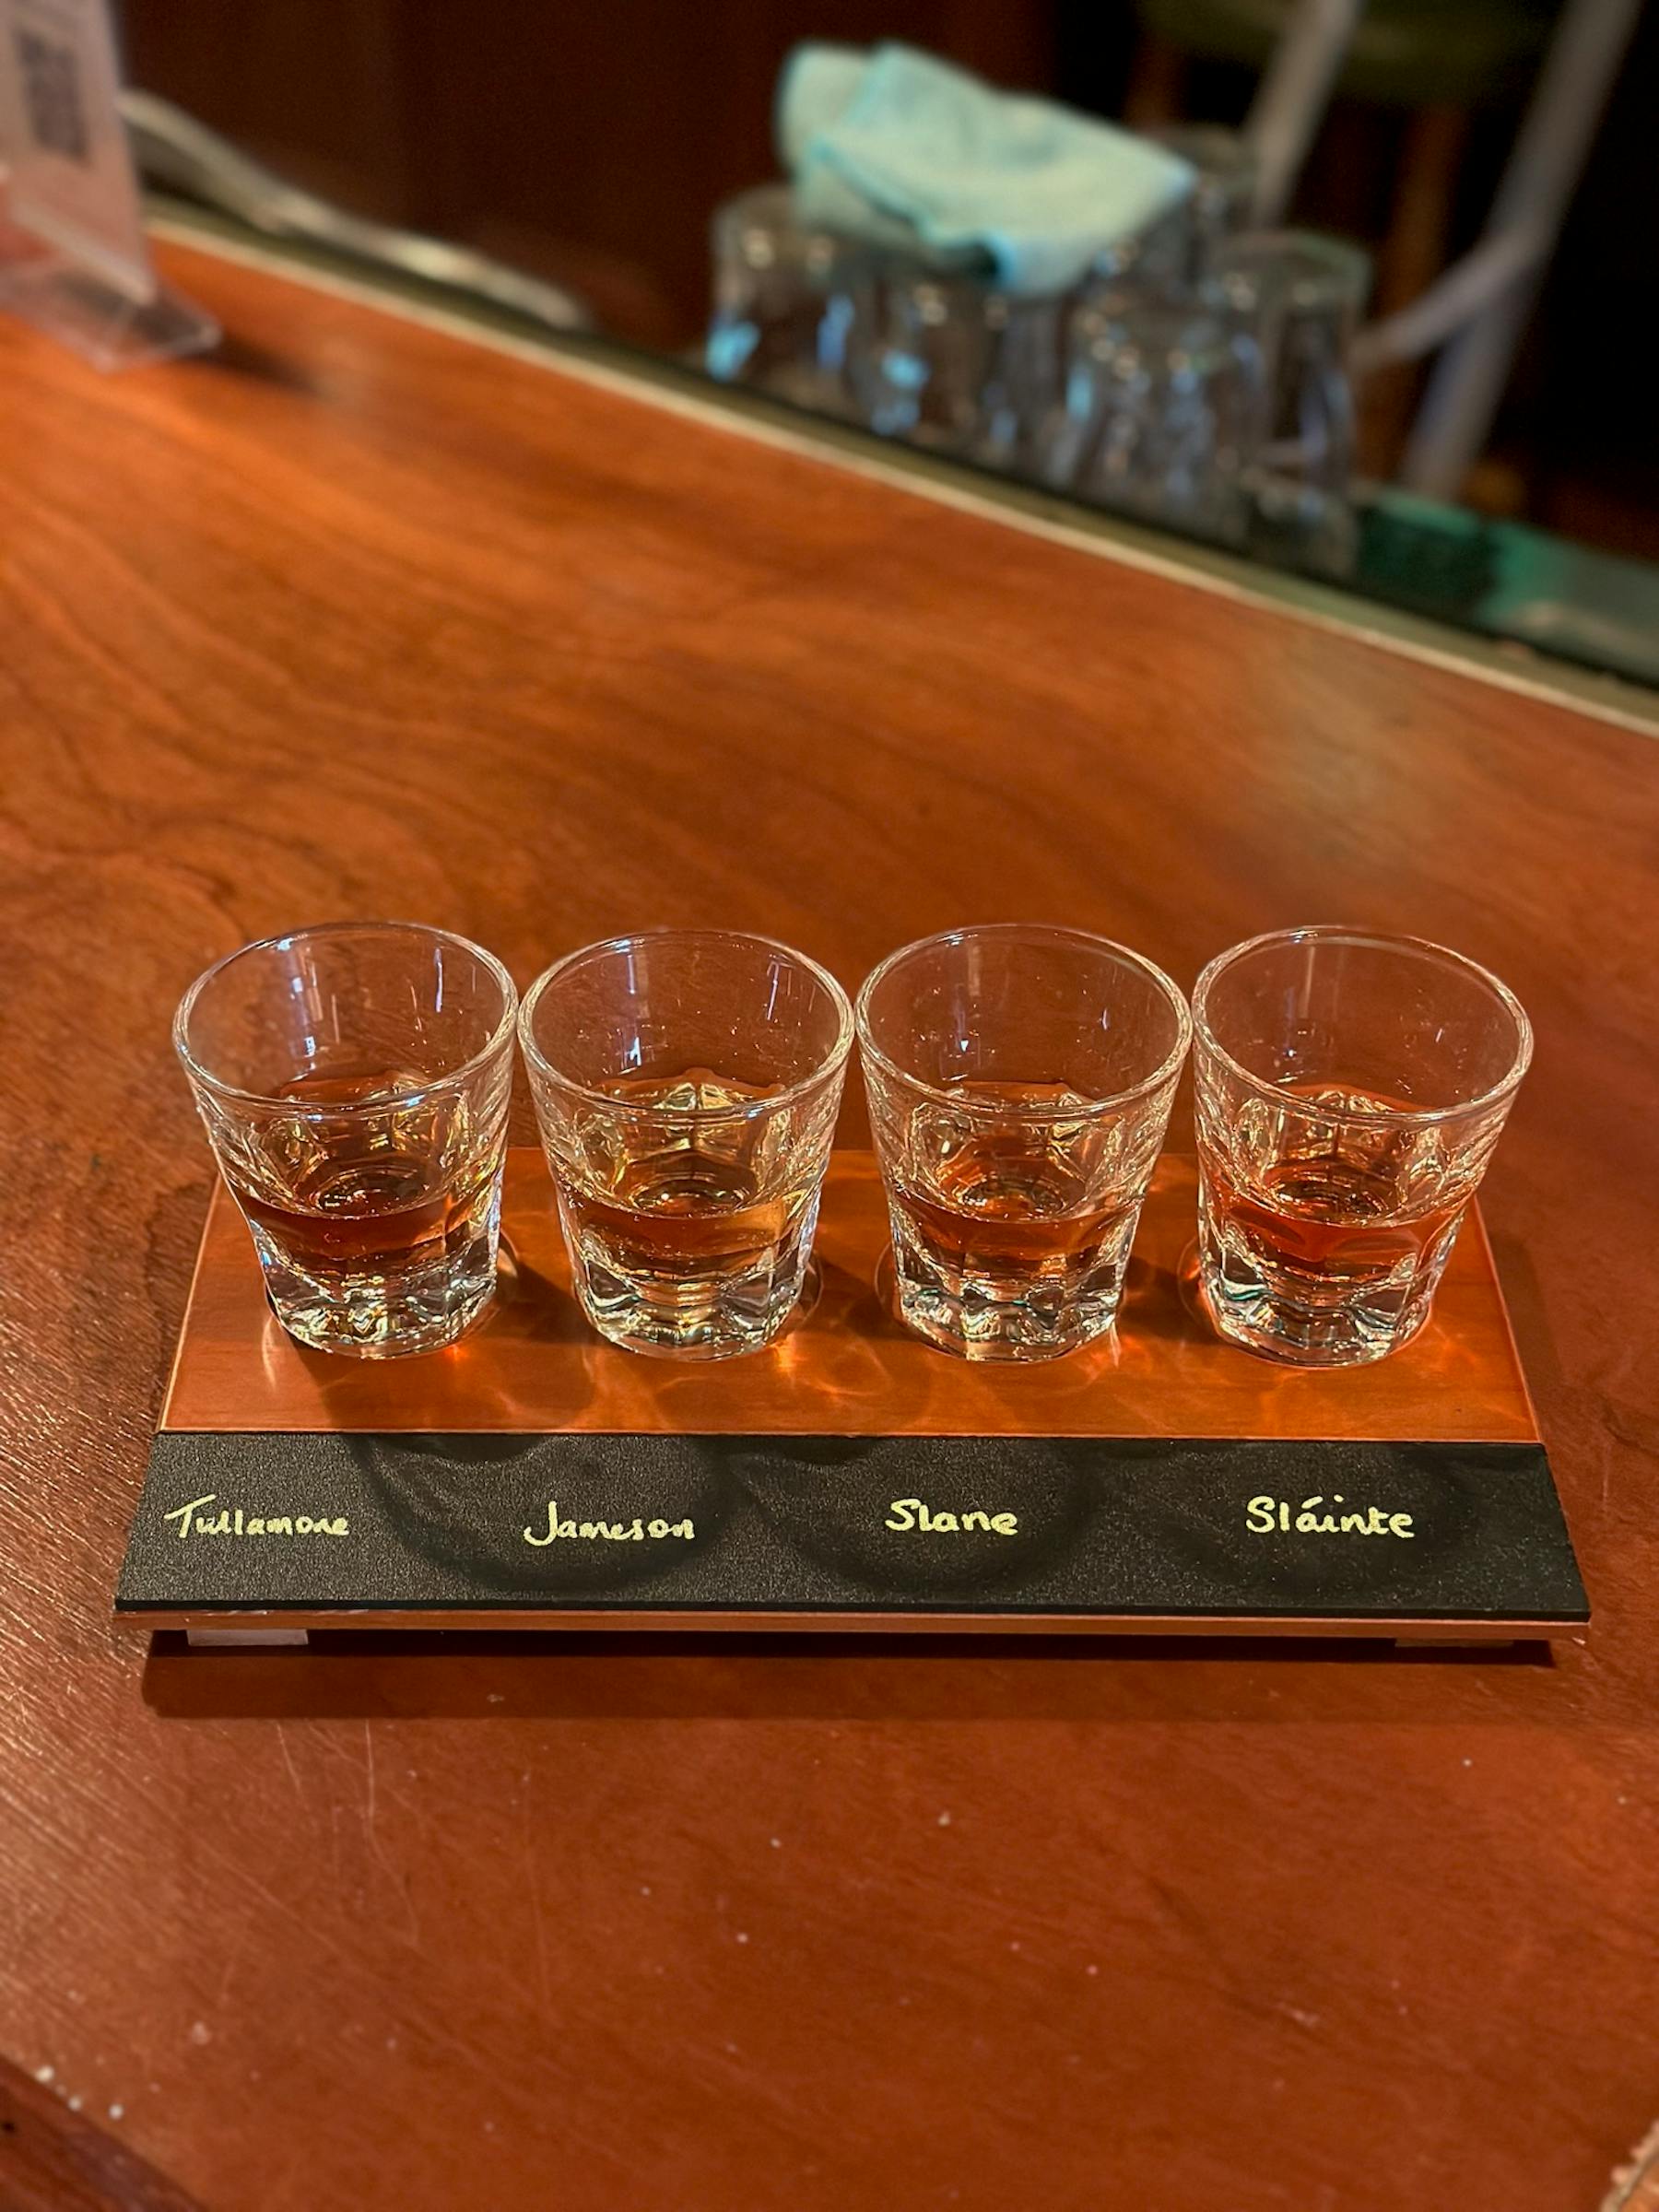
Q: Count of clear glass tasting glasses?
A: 4